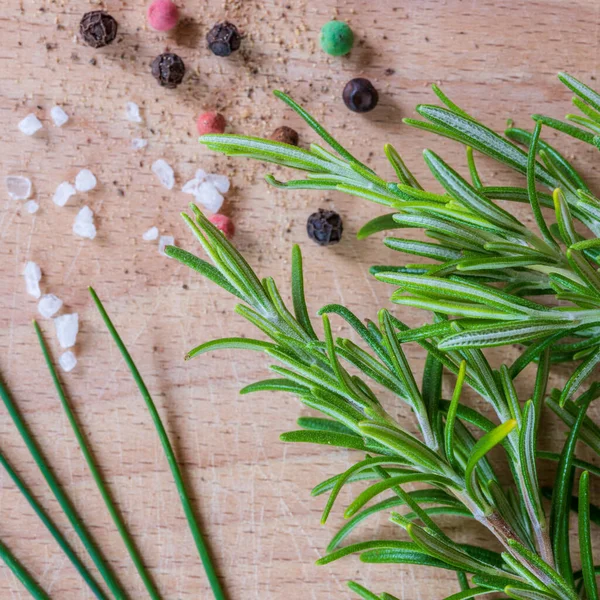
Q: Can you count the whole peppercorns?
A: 10